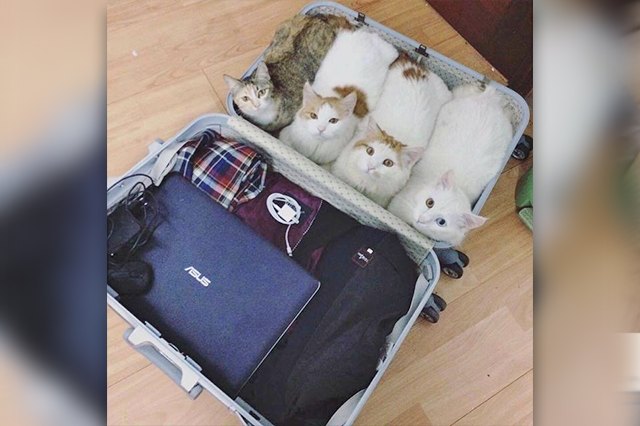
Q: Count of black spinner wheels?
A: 3